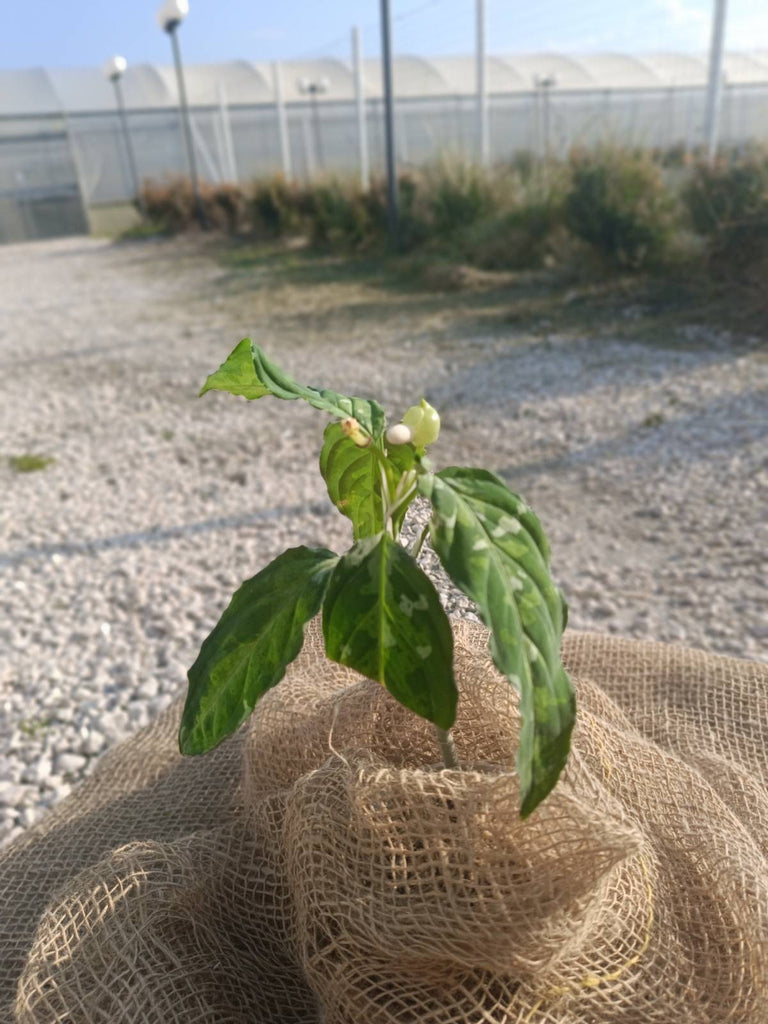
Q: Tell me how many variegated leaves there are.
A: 5